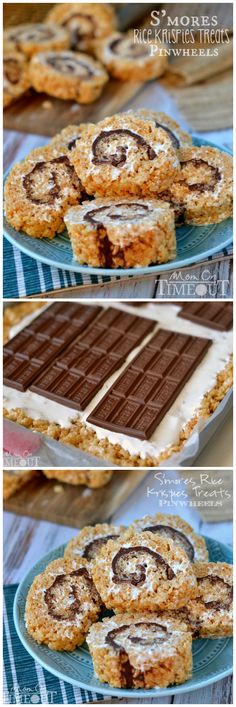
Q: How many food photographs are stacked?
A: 3